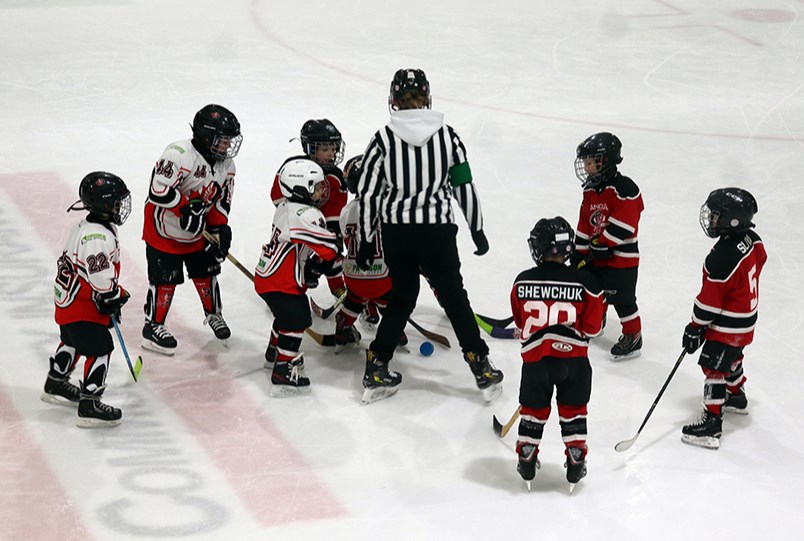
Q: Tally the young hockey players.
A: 8